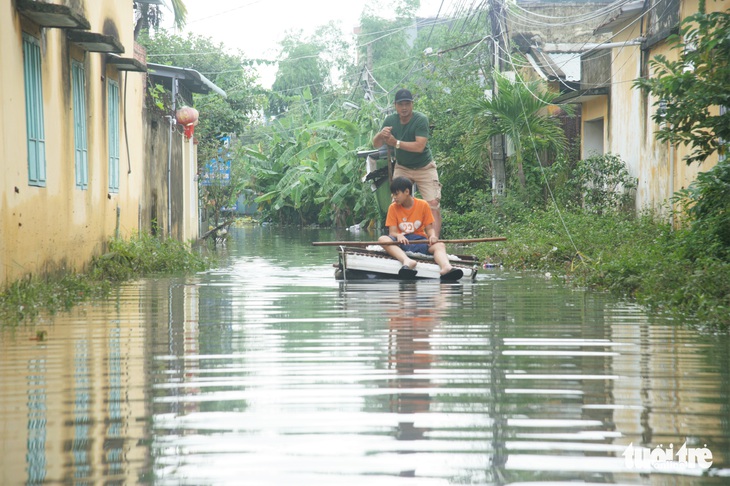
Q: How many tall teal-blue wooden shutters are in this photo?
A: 3